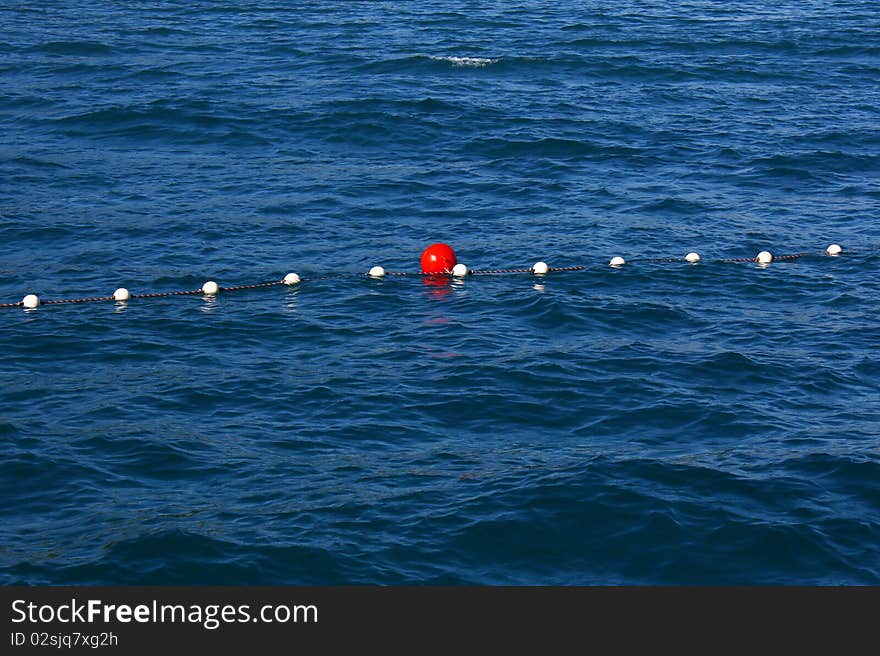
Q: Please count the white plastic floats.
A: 11